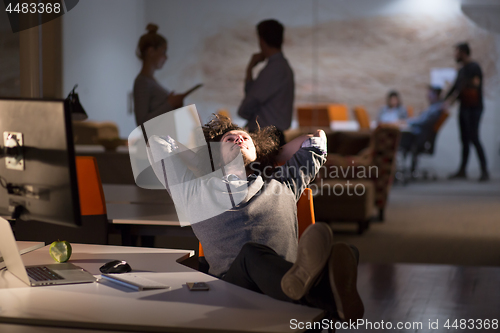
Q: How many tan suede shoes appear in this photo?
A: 2